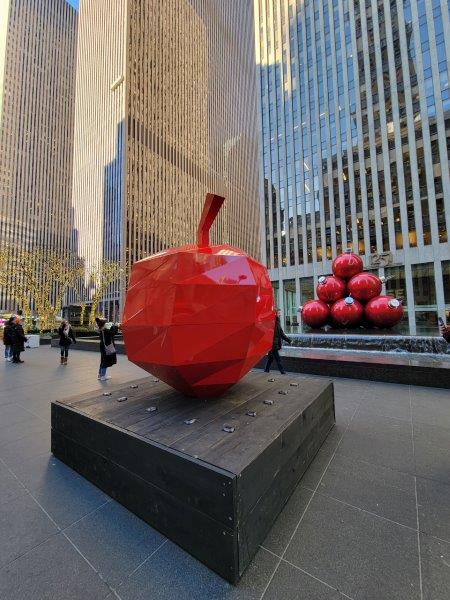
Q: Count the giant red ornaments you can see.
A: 6